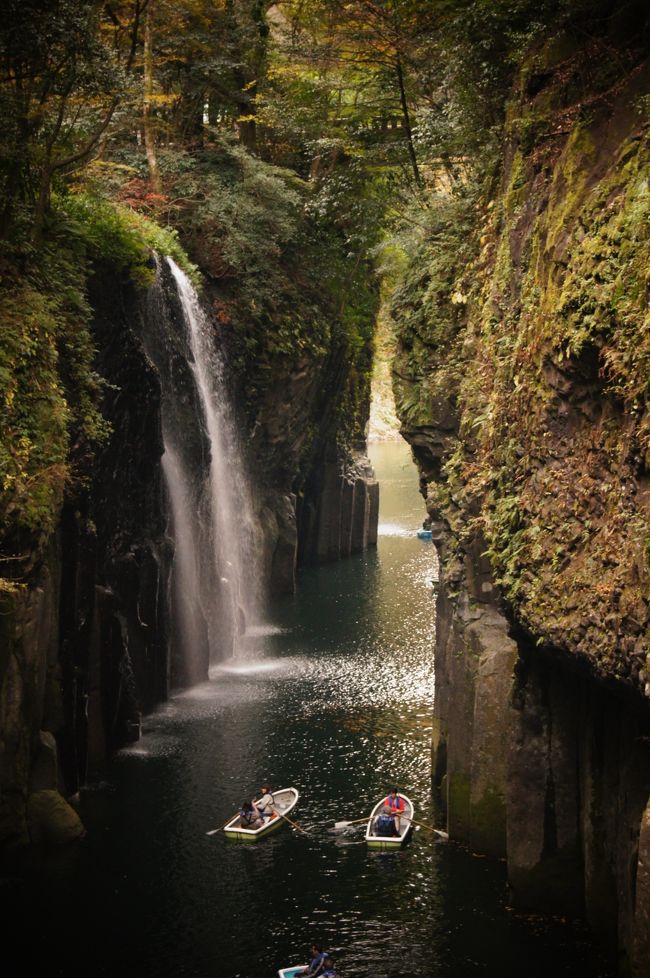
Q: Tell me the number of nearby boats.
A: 3